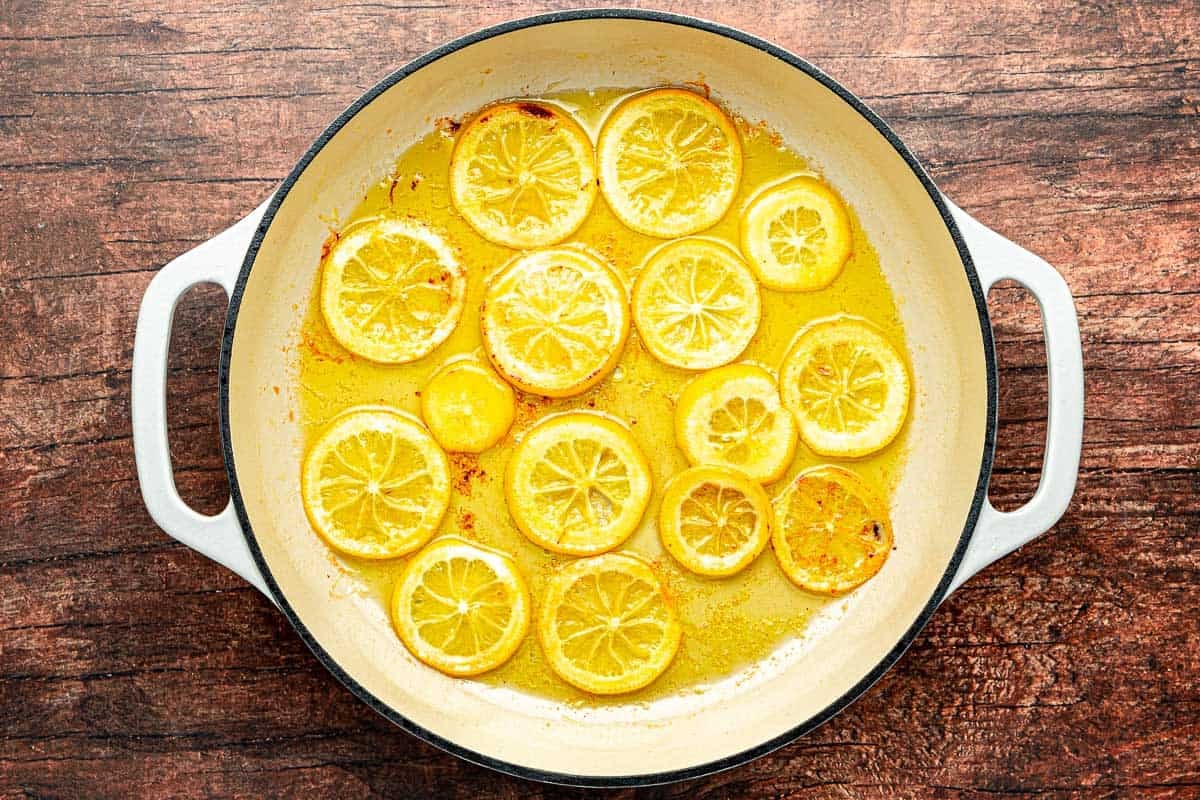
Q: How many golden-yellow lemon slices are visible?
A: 15